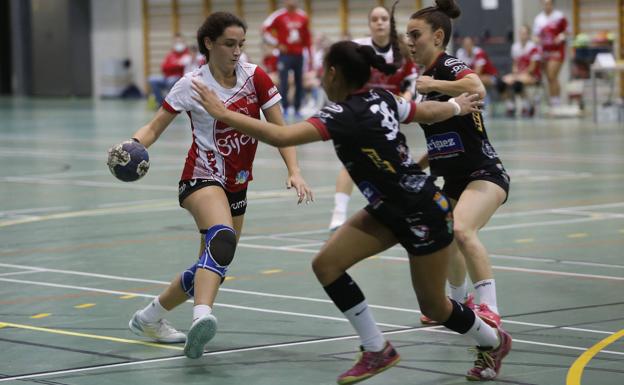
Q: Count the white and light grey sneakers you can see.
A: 3